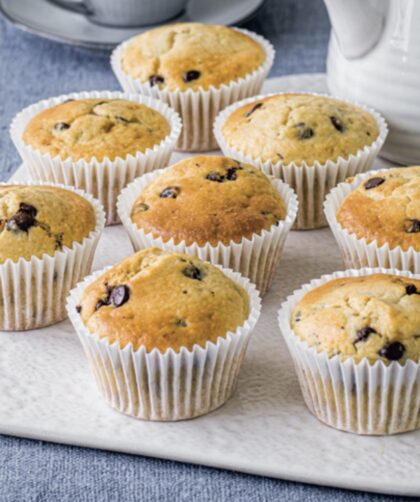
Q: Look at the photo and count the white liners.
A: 8